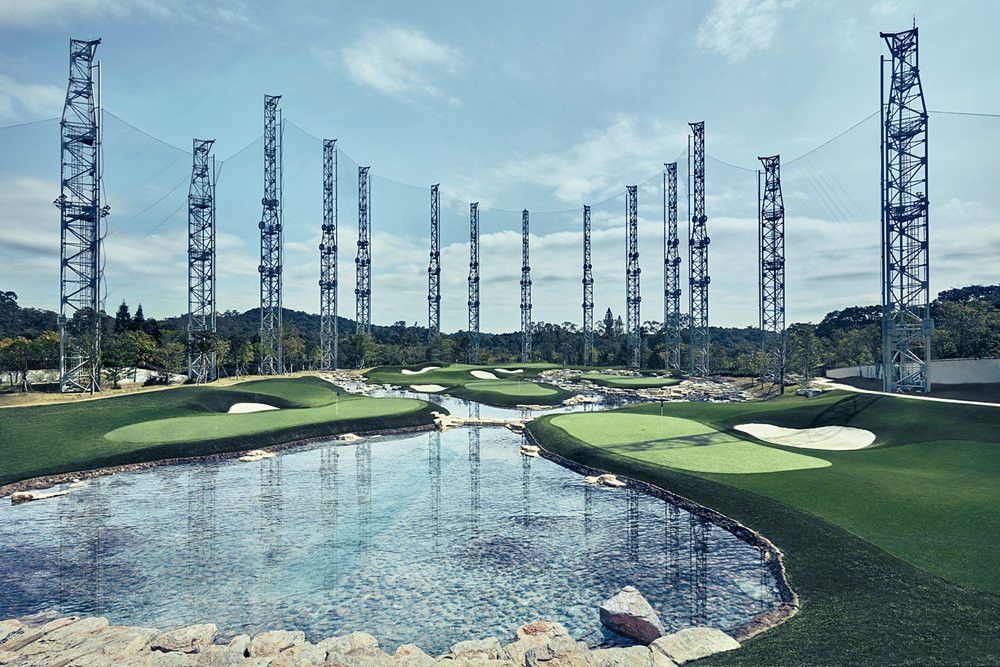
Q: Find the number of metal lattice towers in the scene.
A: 14